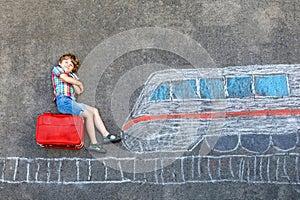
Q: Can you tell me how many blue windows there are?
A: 5